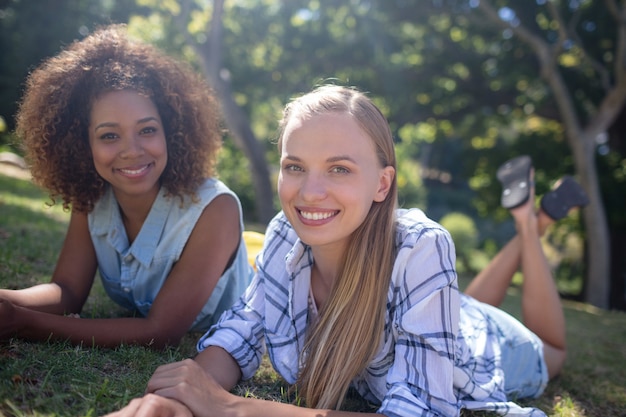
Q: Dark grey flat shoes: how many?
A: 2